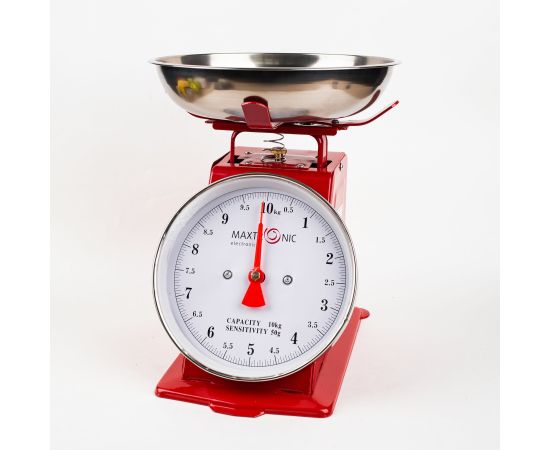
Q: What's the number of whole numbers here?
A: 10